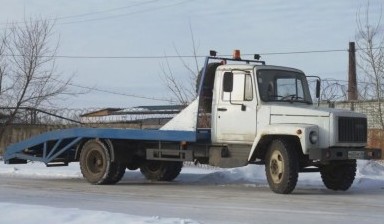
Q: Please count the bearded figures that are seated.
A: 0